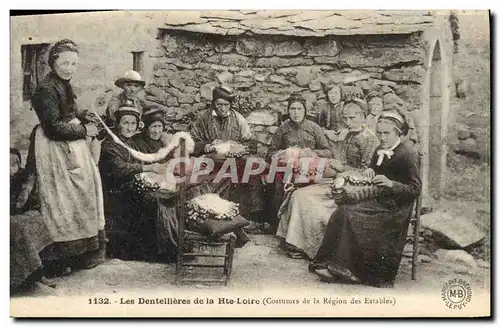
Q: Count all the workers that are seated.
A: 6